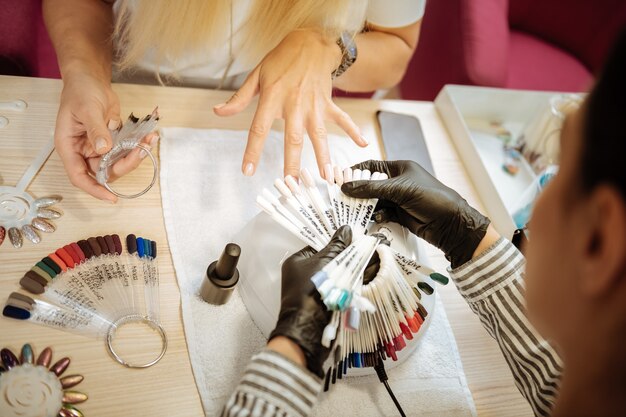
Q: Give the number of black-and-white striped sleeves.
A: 2